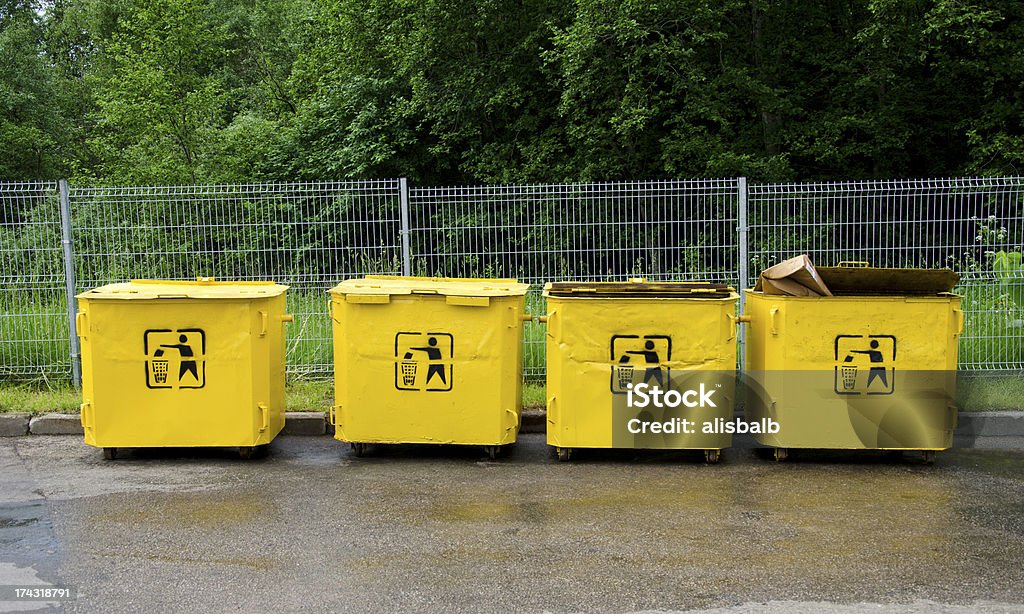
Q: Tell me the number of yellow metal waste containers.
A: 4